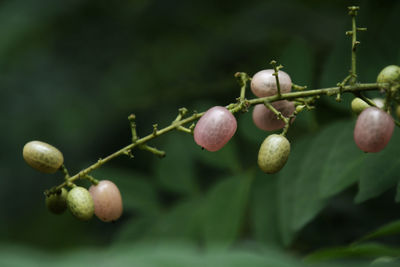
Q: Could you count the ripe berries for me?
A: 5